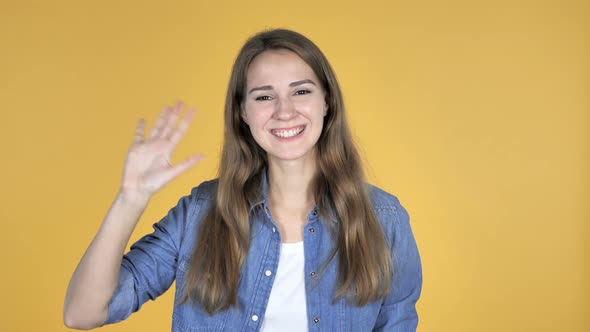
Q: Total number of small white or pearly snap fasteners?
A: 3